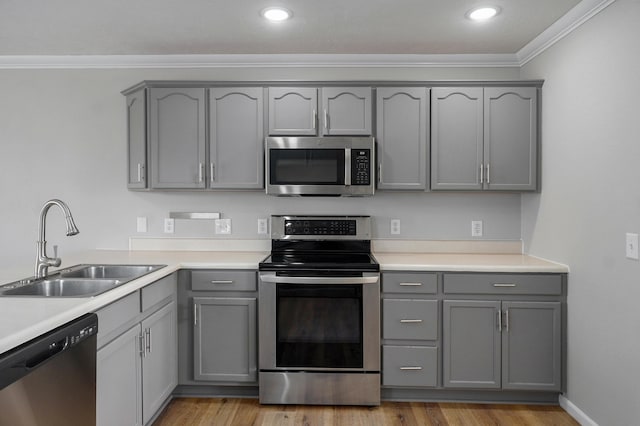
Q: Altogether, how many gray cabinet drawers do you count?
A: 5